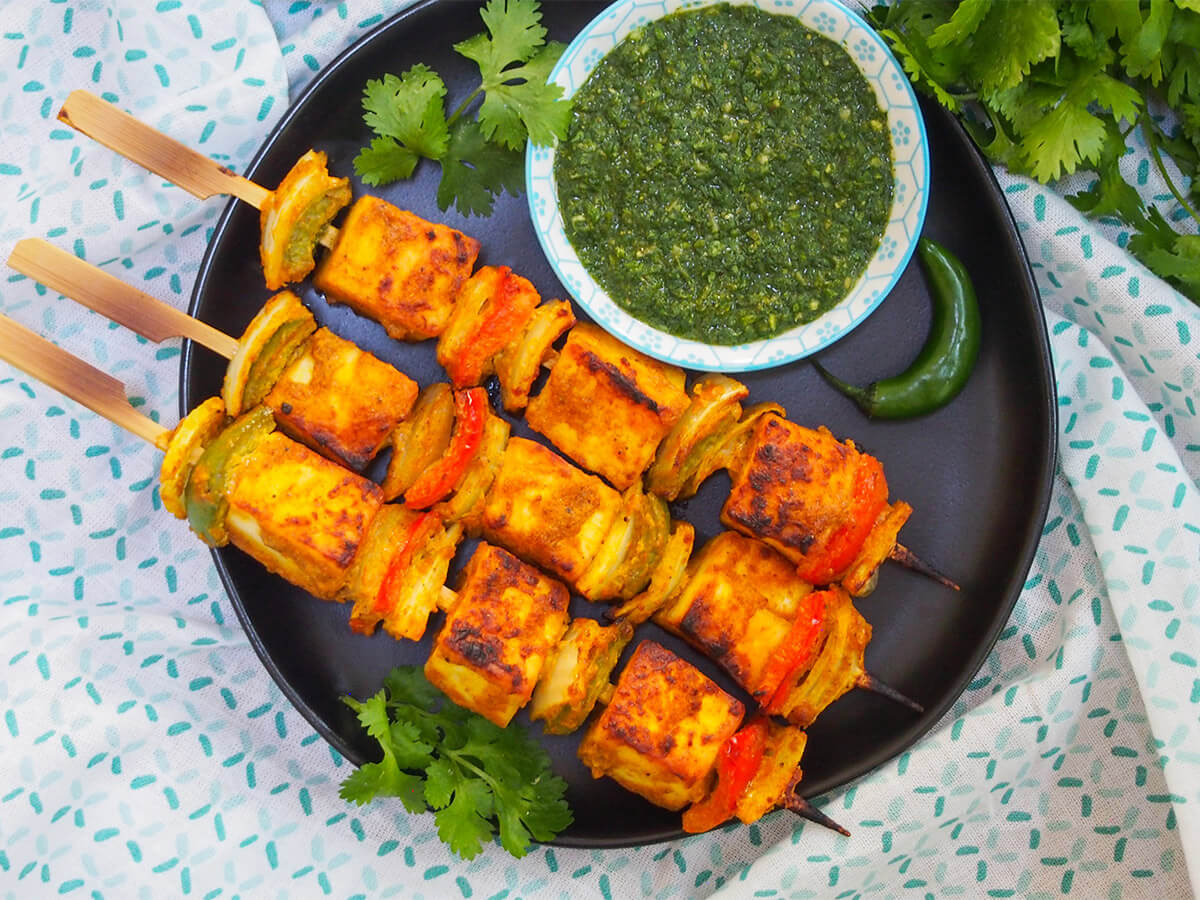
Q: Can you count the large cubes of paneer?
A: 9